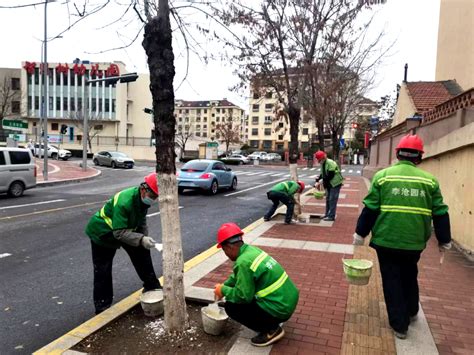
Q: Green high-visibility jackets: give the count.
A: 5